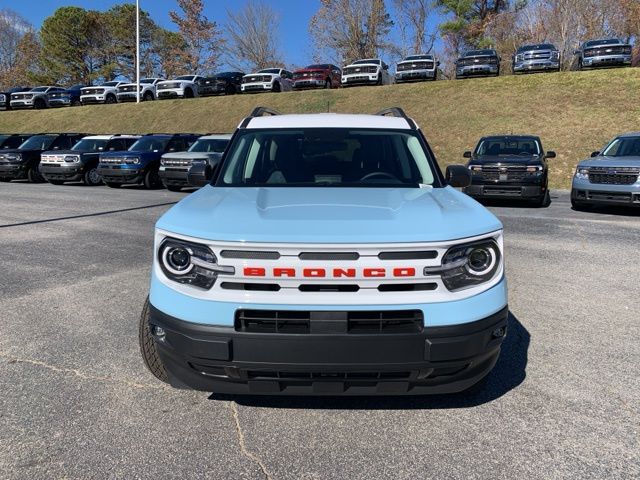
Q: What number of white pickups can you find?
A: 7